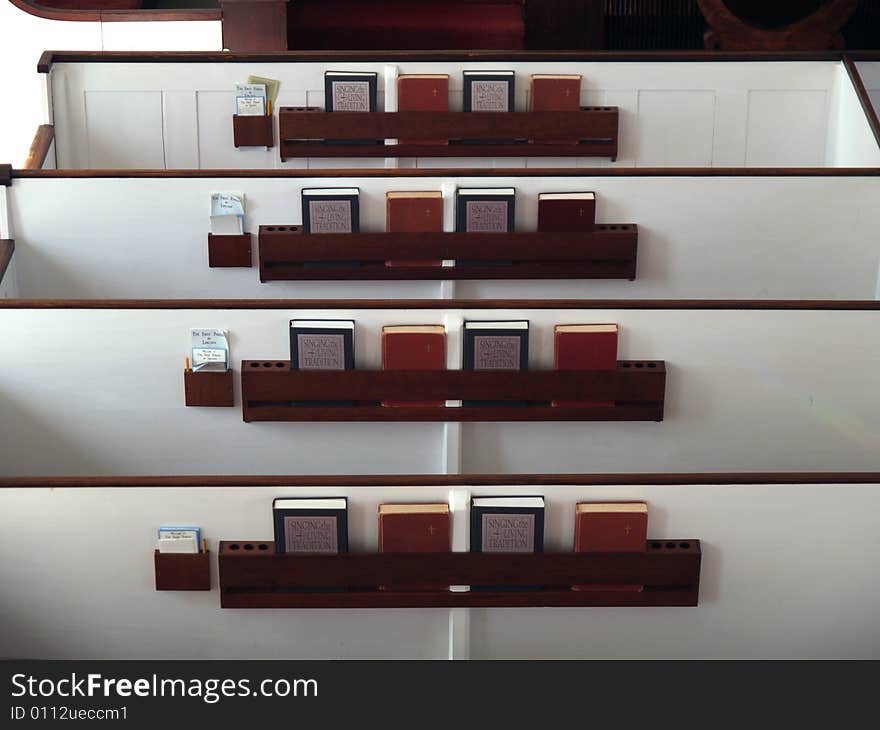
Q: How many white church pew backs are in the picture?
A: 4